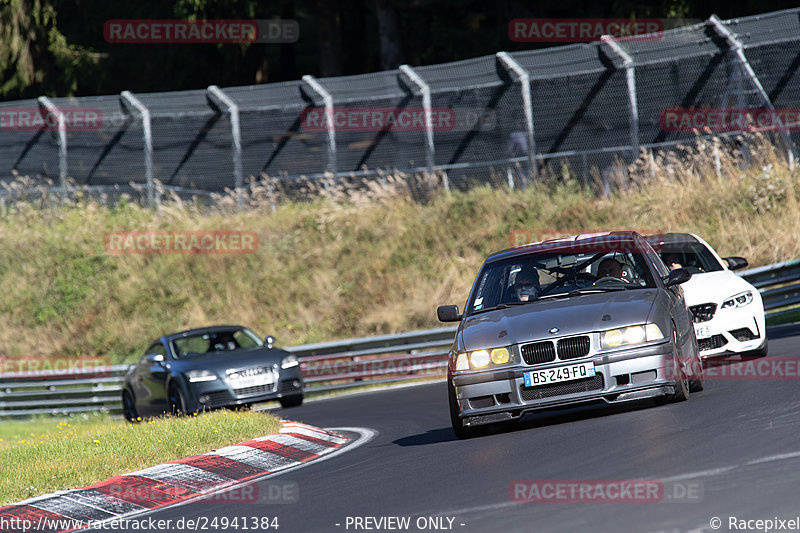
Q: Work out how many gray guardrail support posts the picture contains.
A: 8